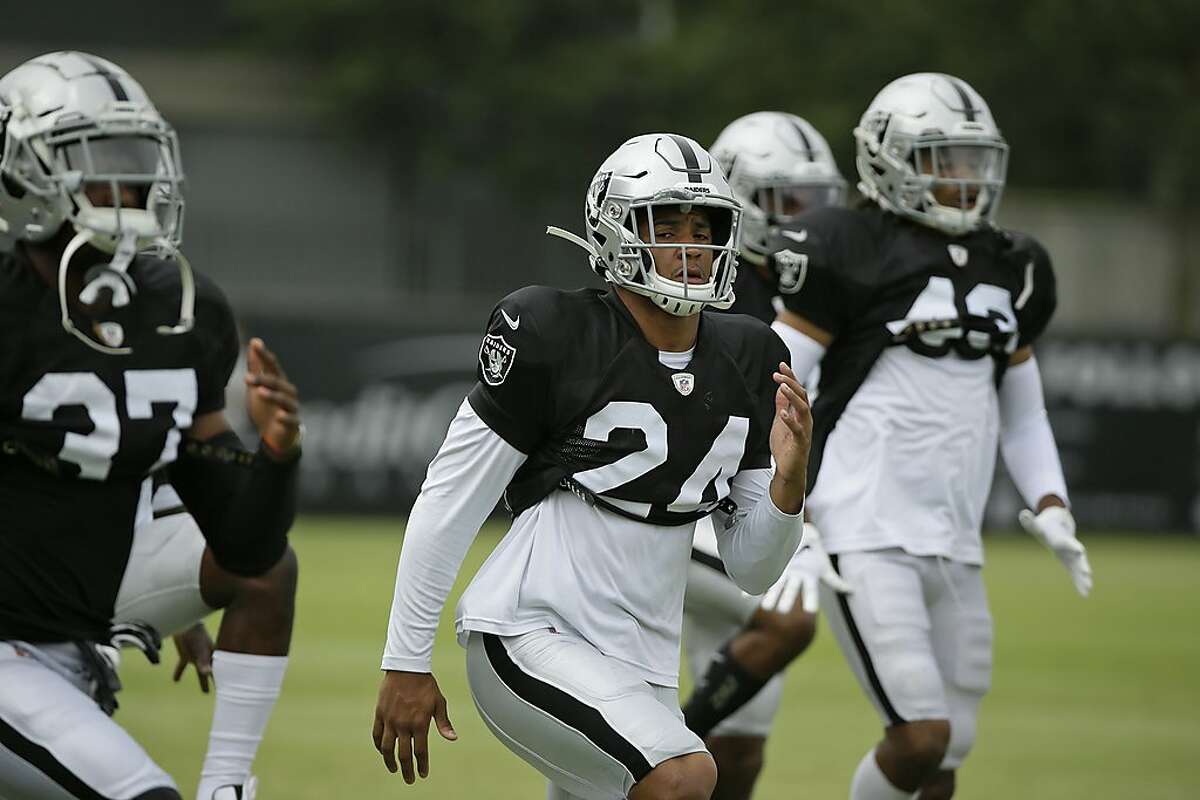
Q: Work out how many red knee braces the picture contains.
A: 0